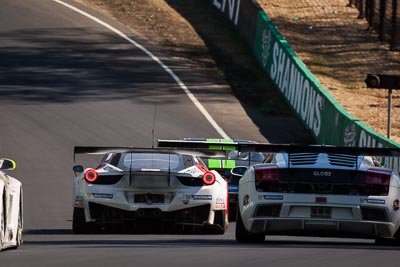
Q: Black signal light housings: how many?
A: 1